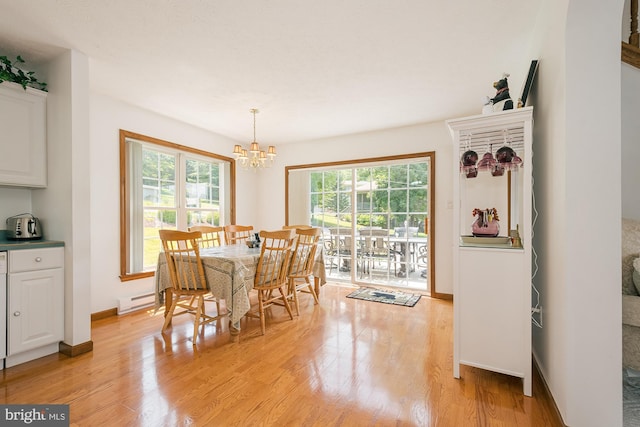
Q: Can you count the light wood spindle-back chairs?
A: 6